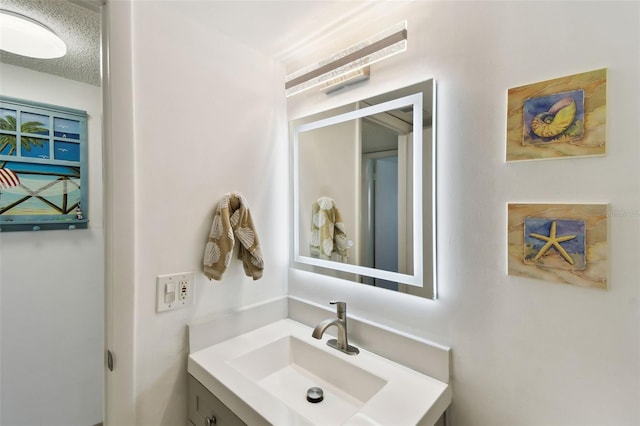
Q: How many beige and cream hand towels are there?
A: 1